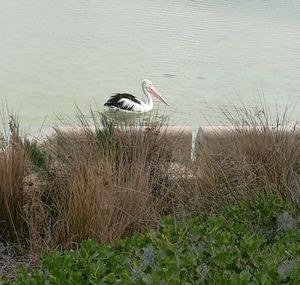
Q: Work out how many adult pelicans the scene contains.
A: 1